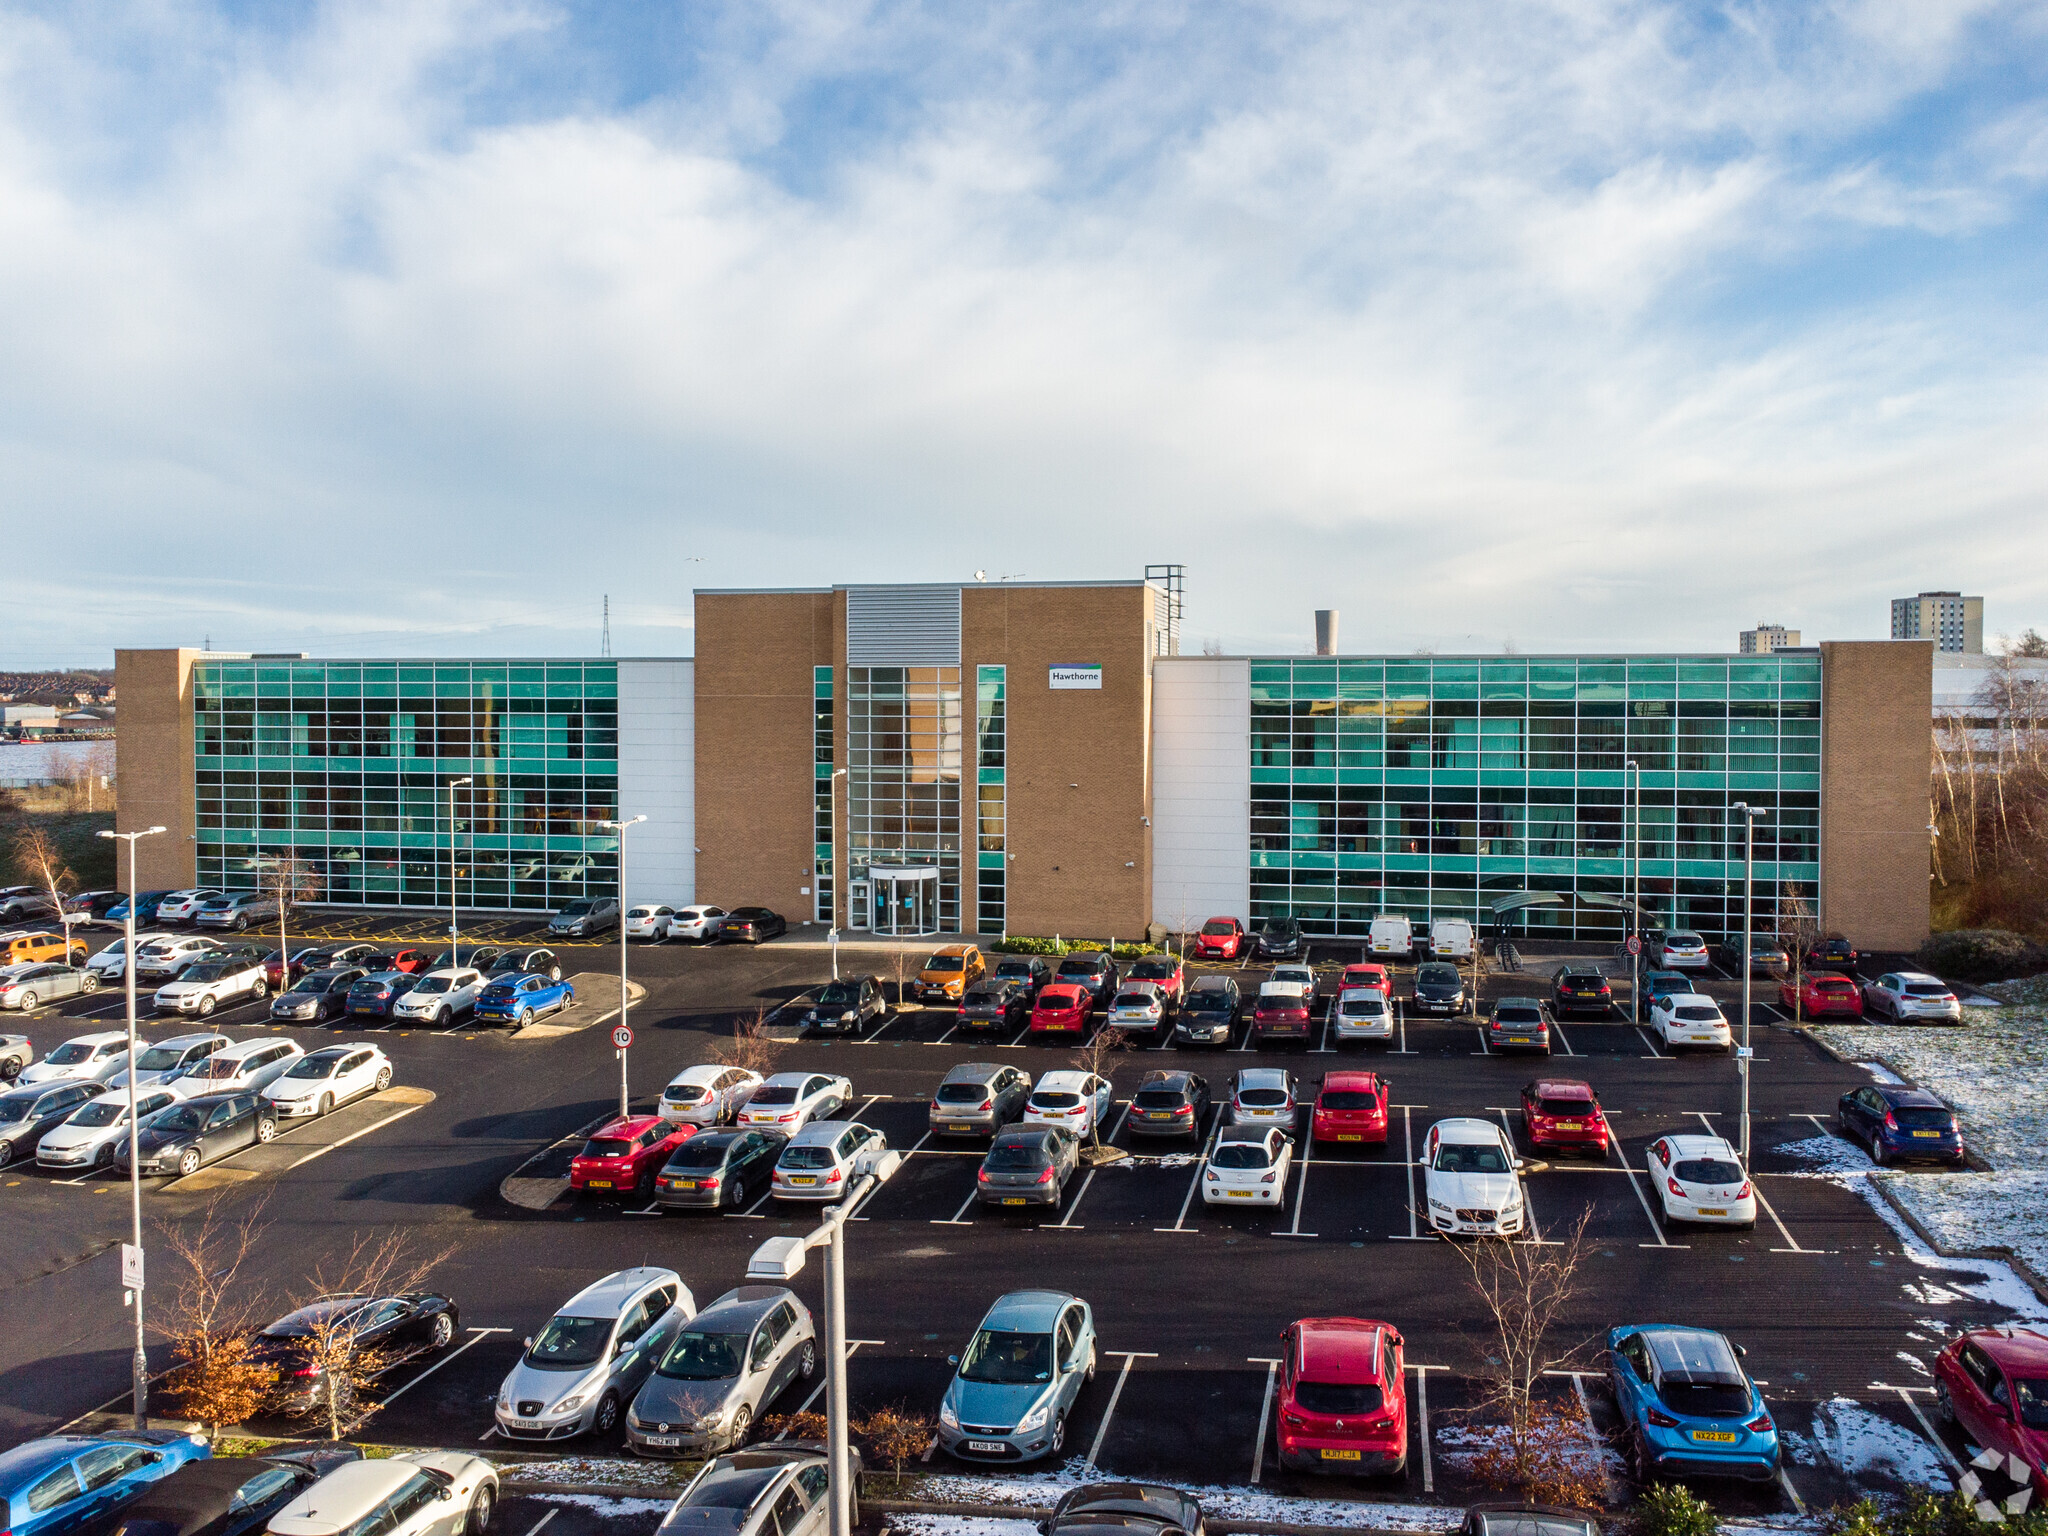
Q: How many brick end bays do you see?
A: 2